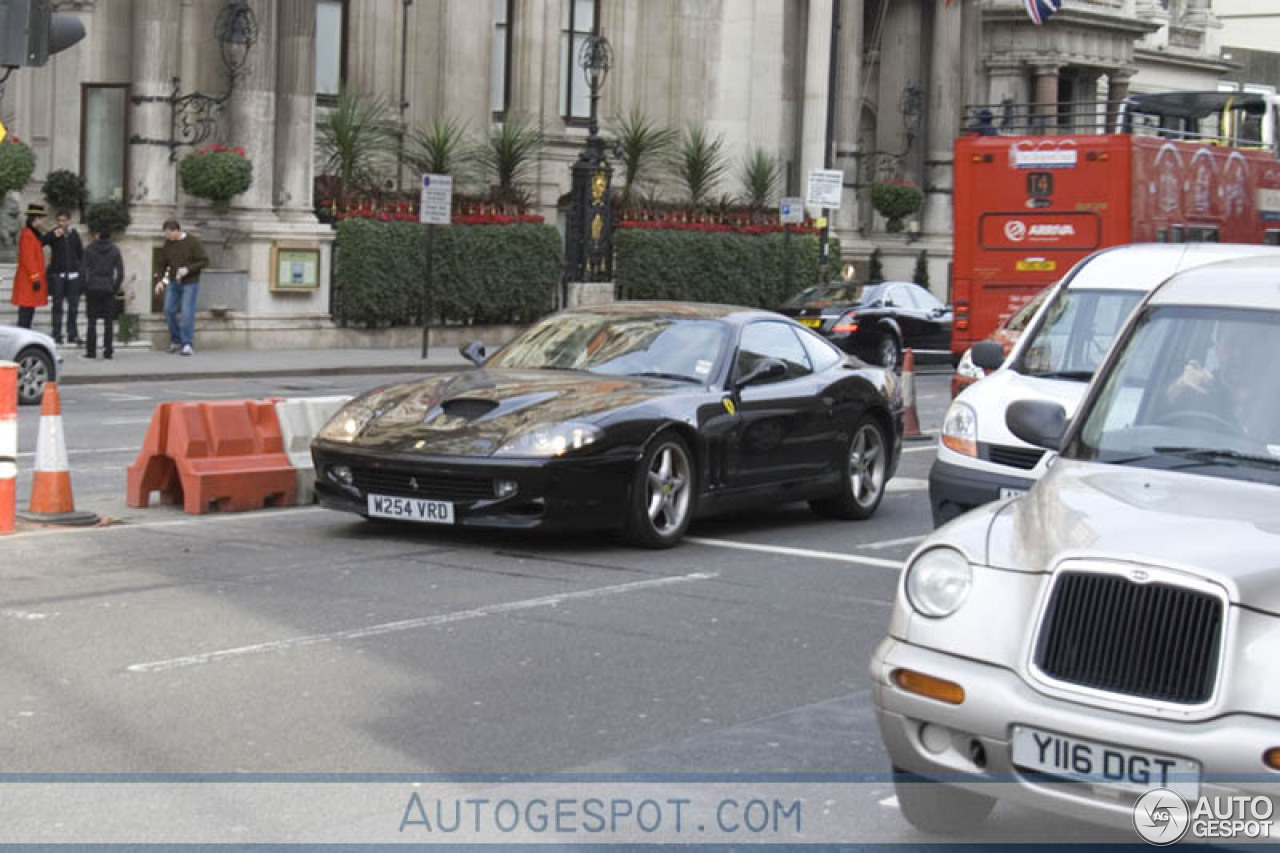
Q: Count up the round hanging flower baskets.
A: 3